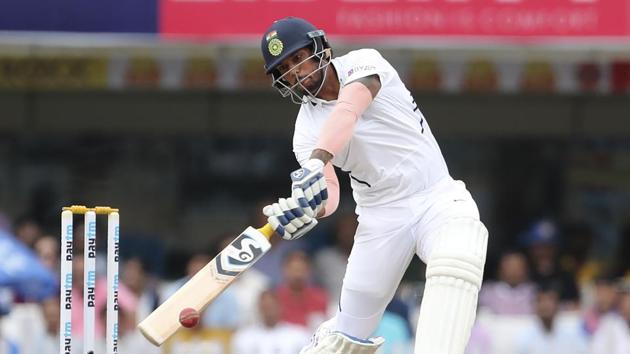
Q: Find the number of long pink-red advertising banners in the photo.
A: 1